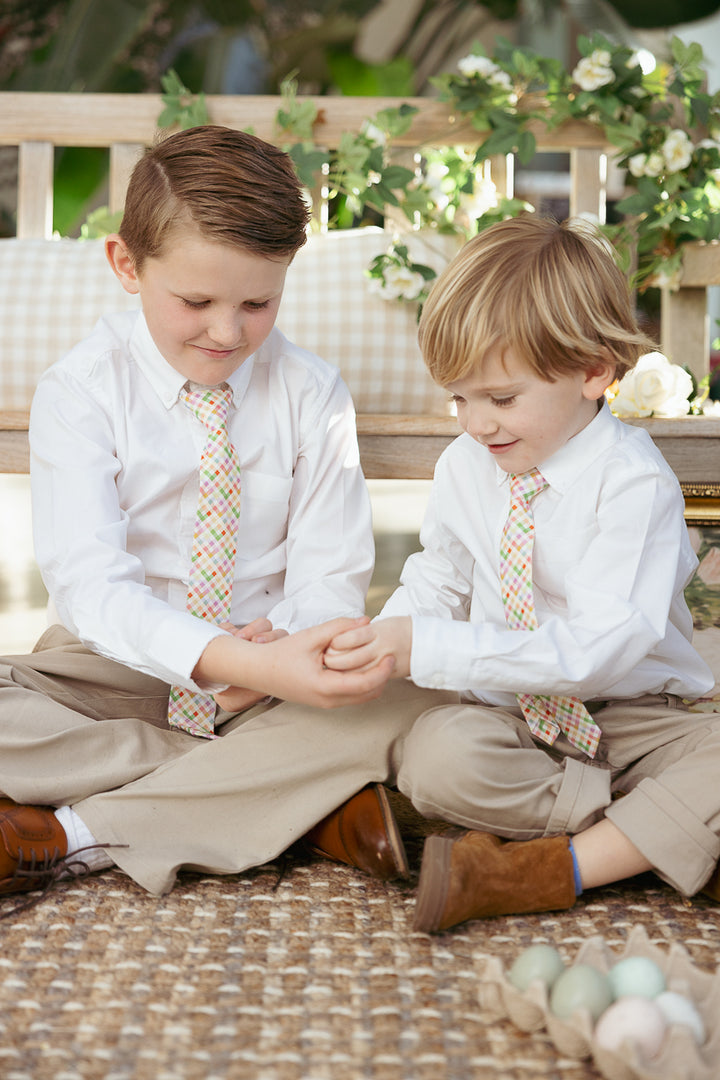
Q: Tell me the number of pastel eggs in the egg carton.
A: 5